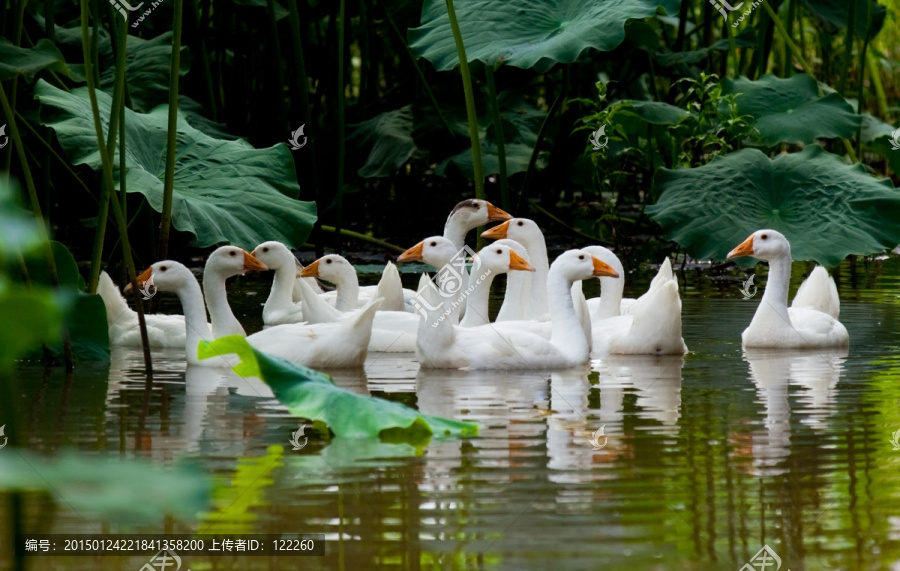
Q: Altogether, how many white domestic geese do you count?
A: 12